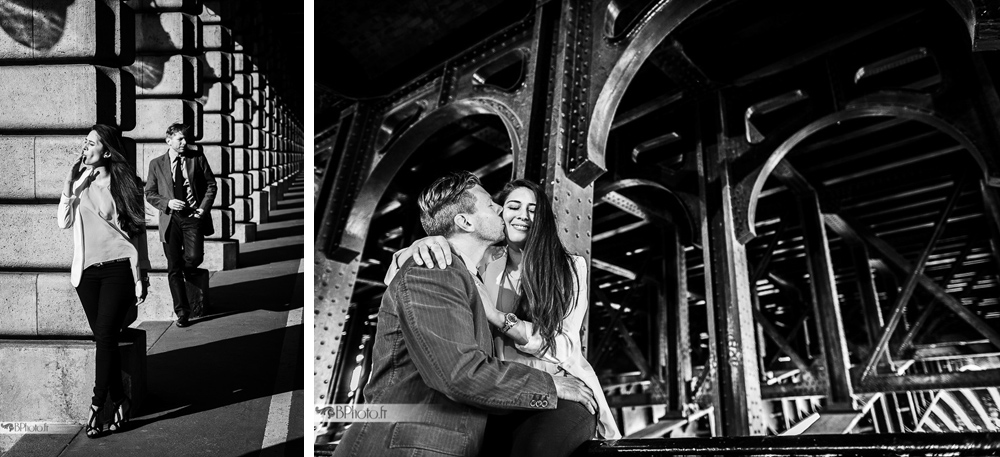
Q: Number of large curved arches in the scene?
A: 4